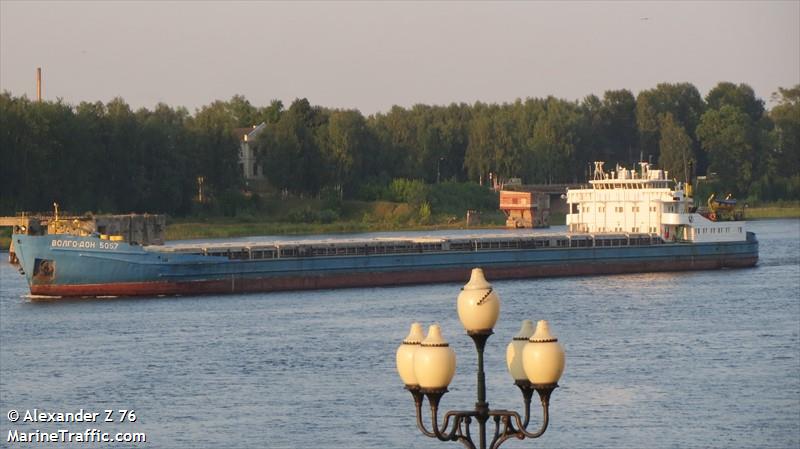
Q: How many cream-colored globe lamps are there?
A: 5